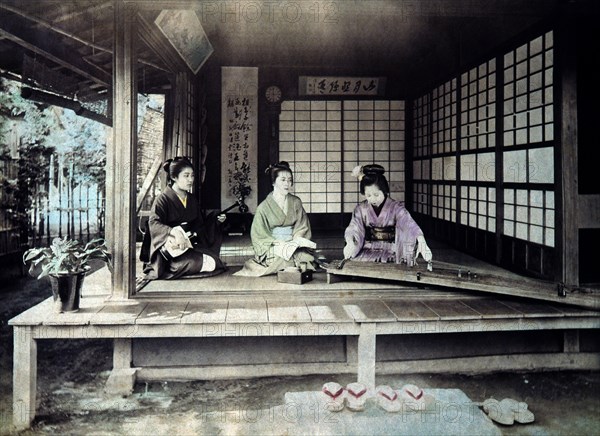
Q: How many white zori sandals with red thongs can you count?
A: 4